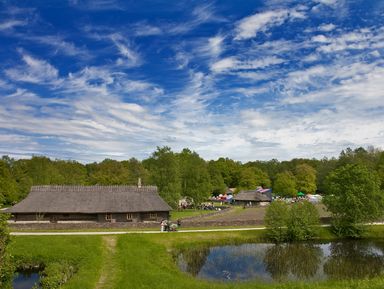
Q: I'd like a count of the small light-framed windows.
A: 3